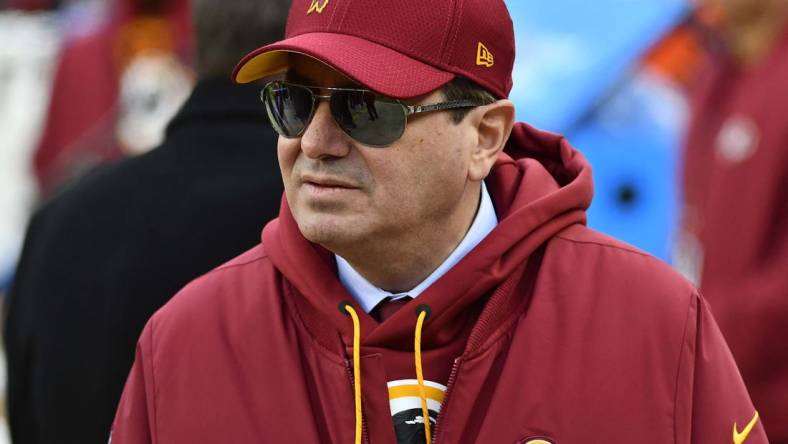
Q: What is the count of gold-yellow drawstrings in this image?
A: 2